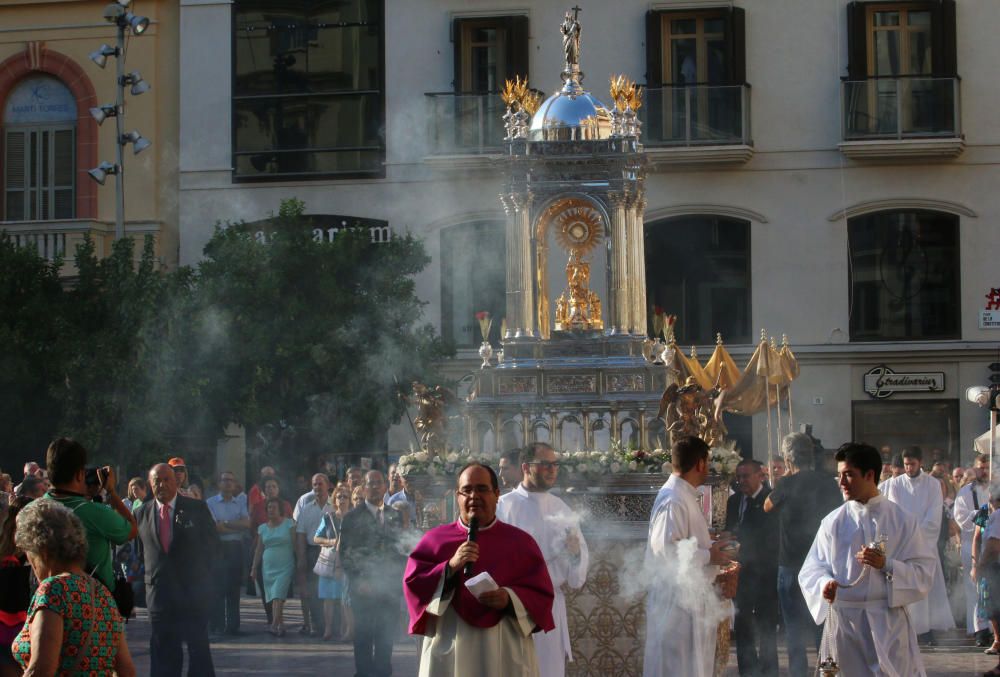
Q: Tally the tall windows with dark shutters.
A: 3